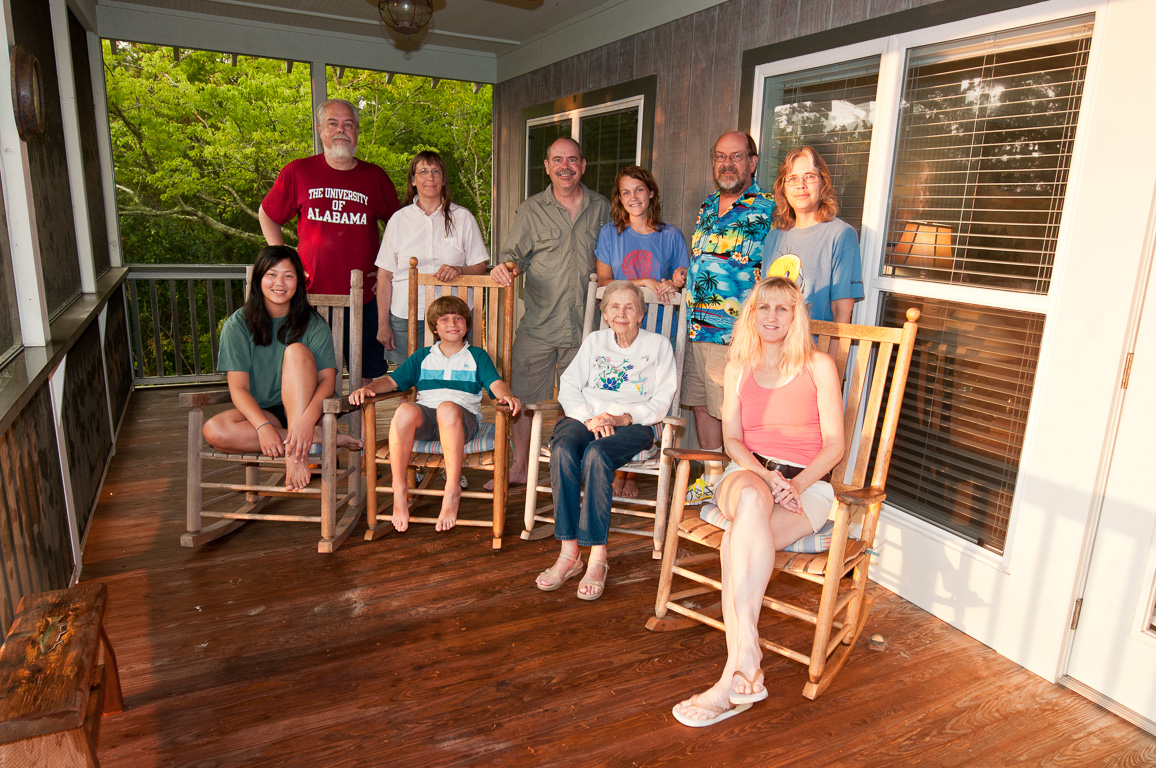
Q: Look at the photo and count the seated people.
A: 4